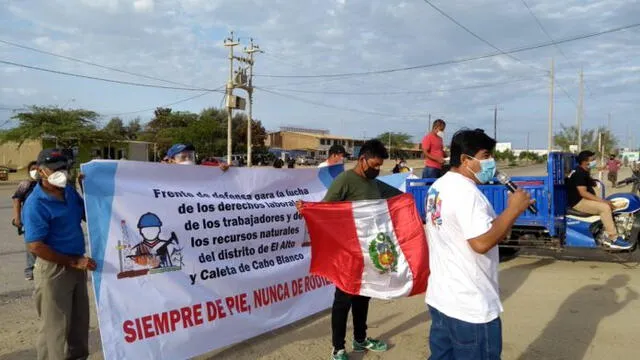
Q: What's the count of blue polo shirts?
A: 1